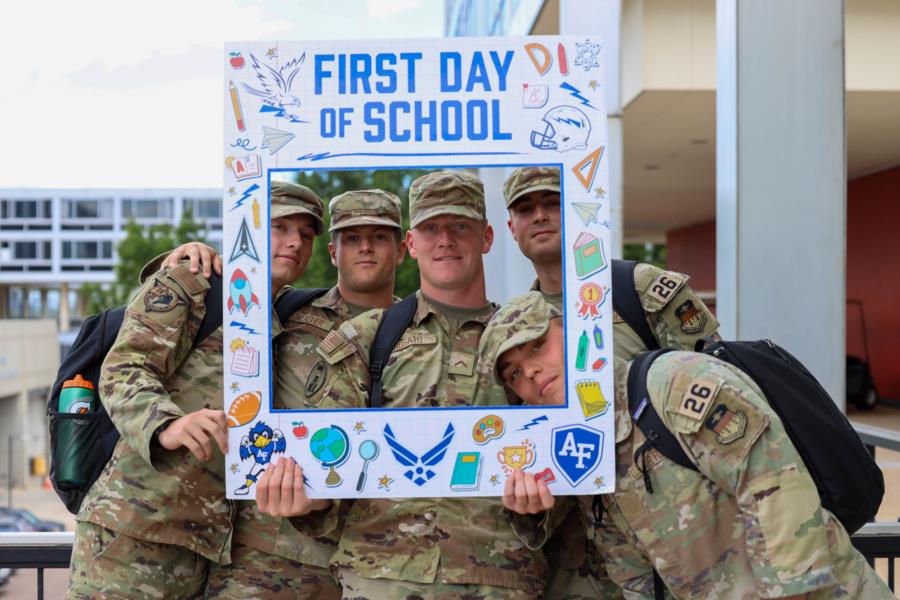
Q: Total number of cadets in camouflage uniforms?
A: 5